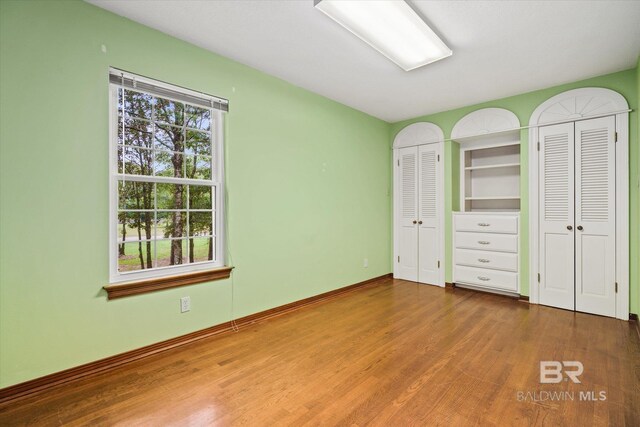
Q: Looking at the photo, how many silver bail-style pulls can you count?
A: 4